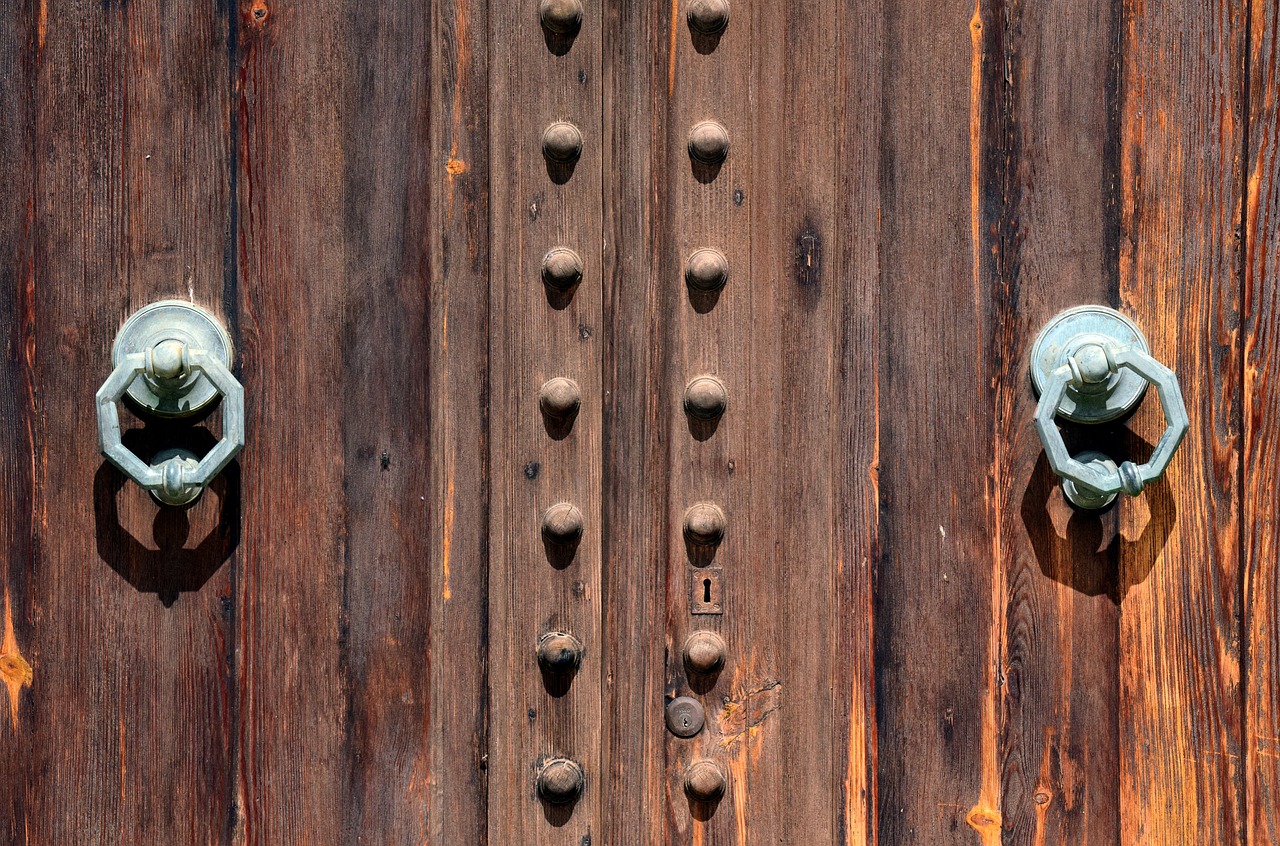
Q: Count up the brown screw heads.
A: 14